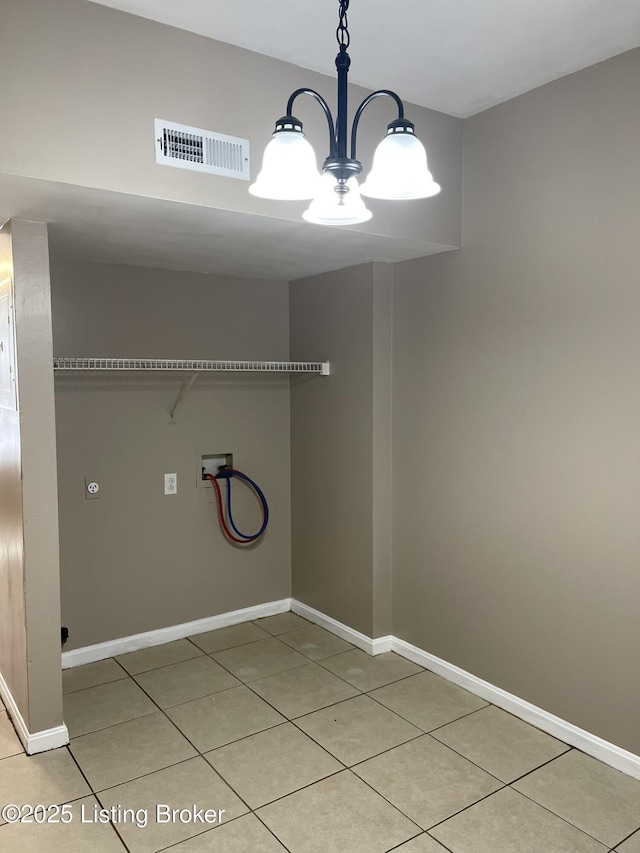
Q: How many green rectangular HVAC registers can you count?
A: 0